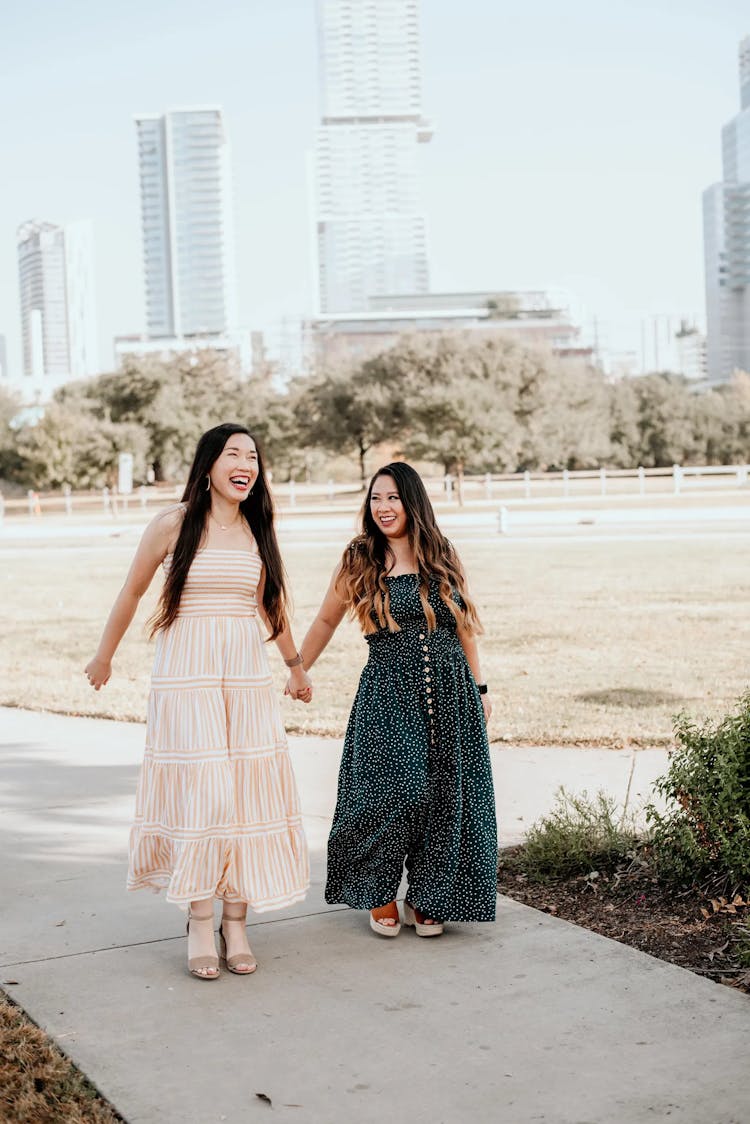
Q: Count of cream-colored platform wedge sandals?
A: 2